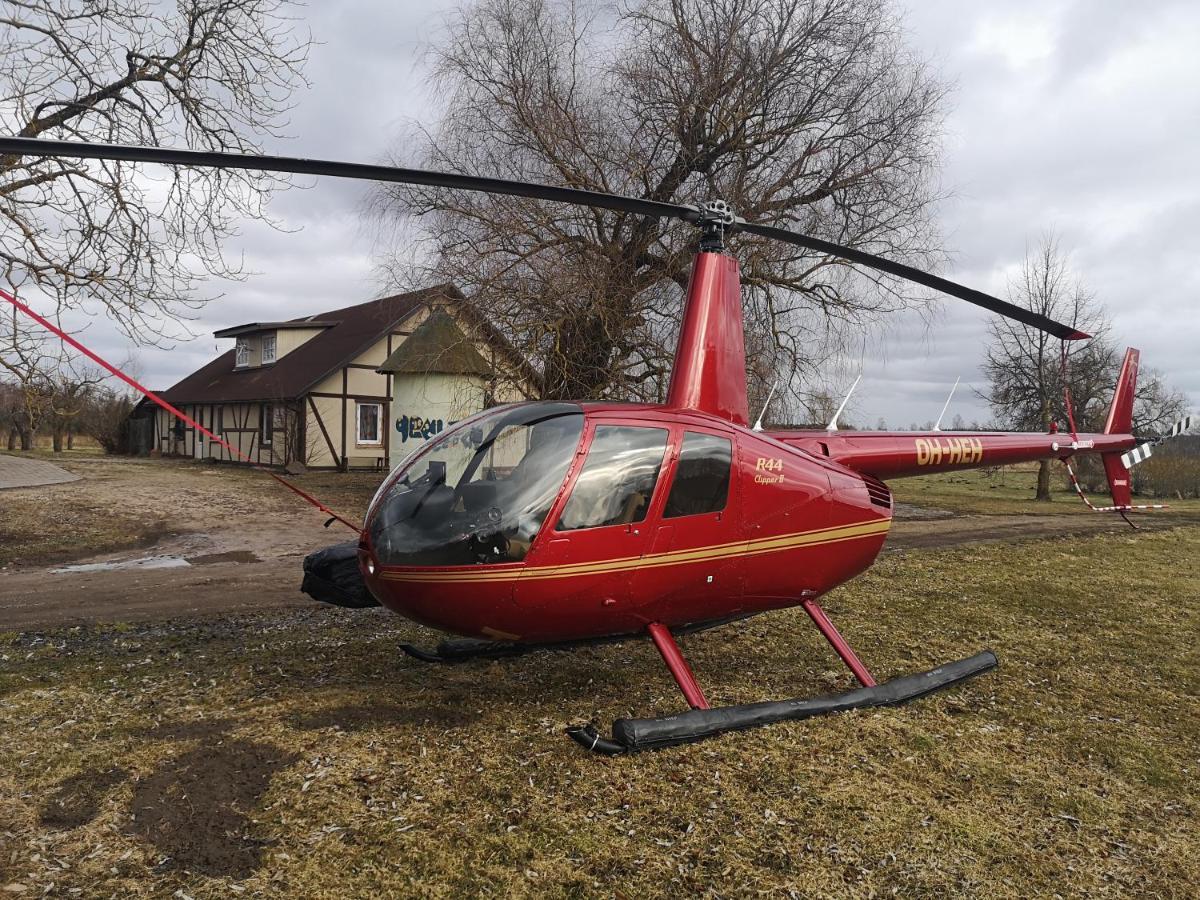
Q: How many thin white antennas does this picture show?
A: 3